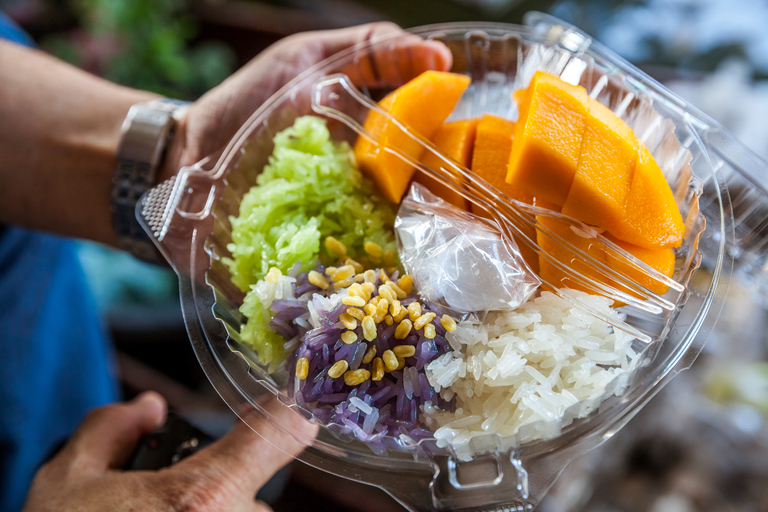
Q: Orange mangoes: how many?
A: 8